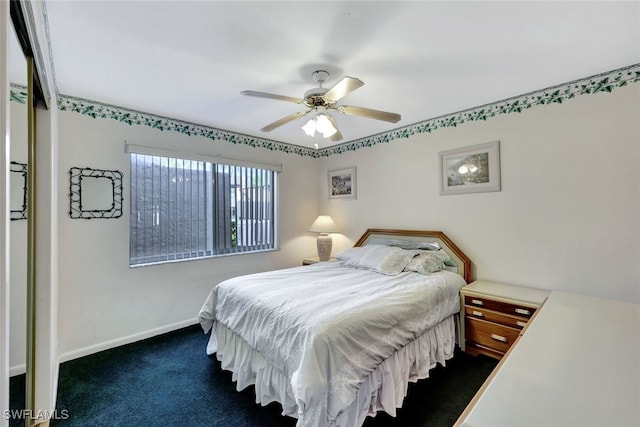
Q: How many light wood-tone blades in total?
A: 5